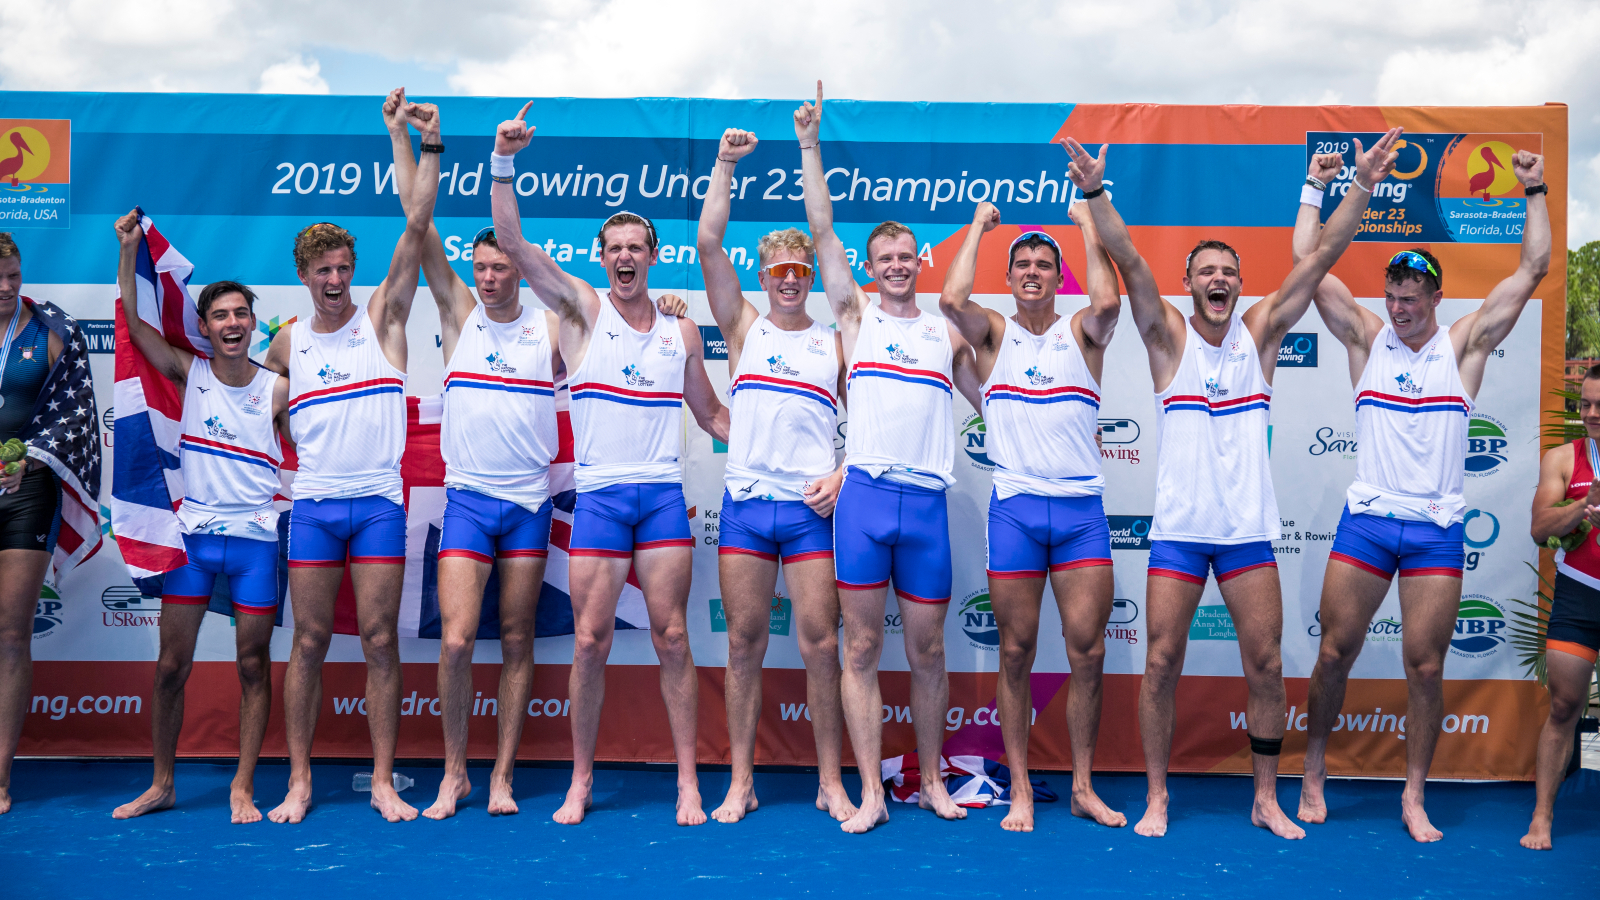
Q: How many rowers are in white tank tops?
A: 9